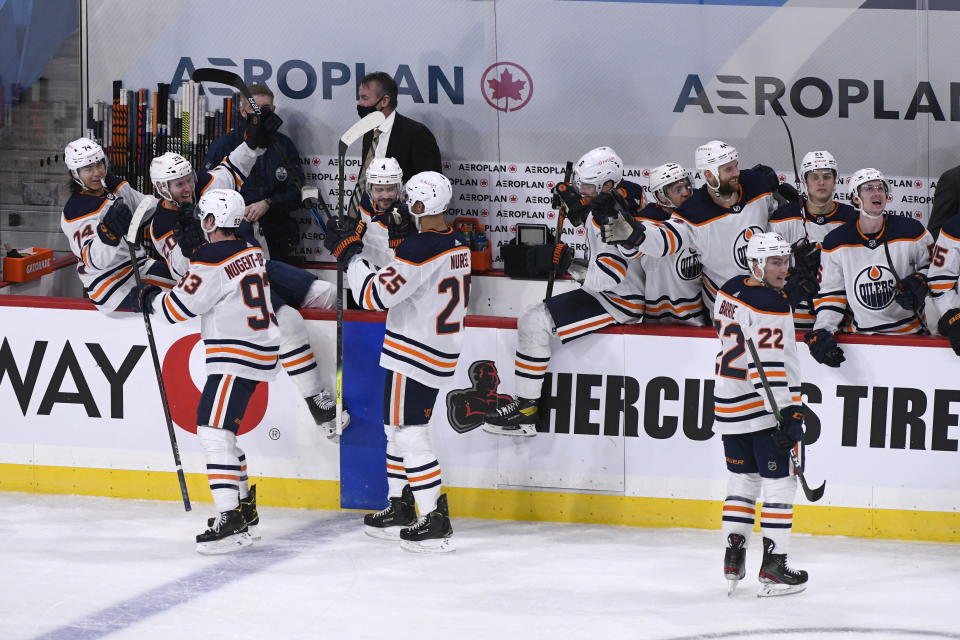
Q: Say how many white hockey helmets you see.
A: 11